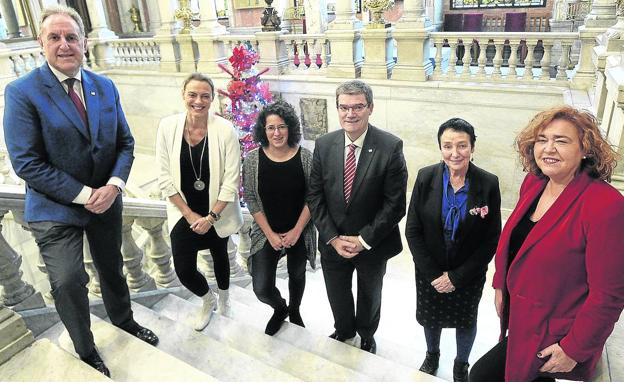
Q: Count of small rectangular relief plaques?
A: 1